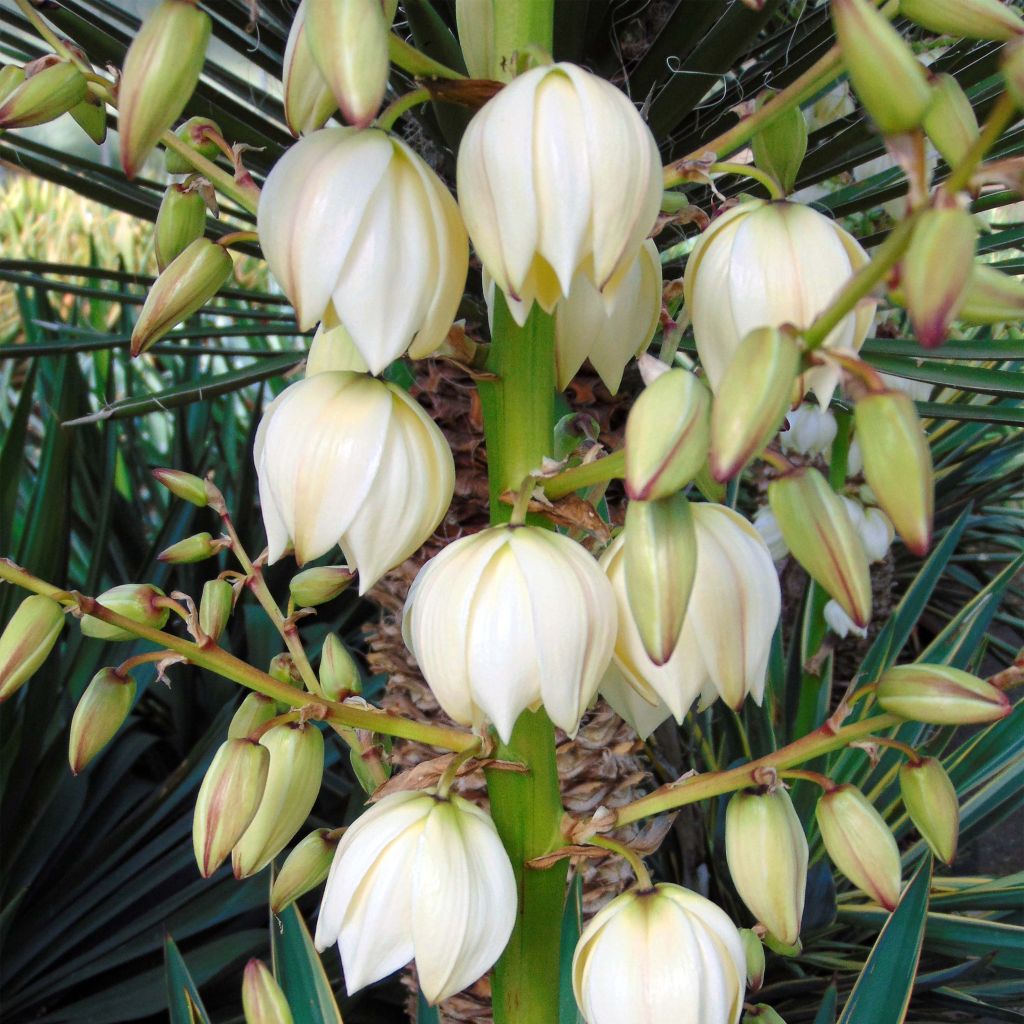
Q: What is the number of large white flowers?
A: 9